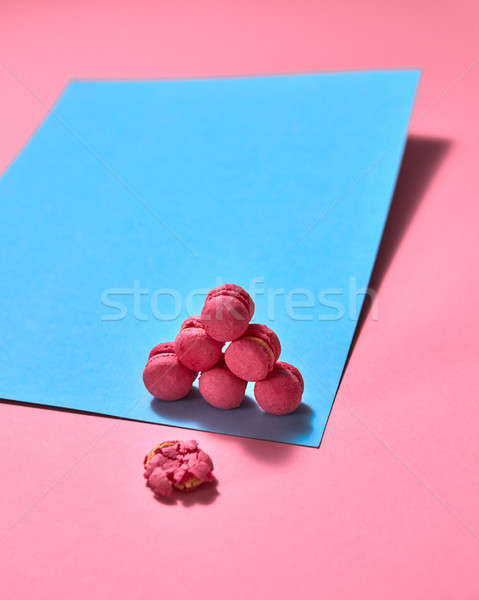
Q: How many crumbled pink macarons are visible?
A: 1